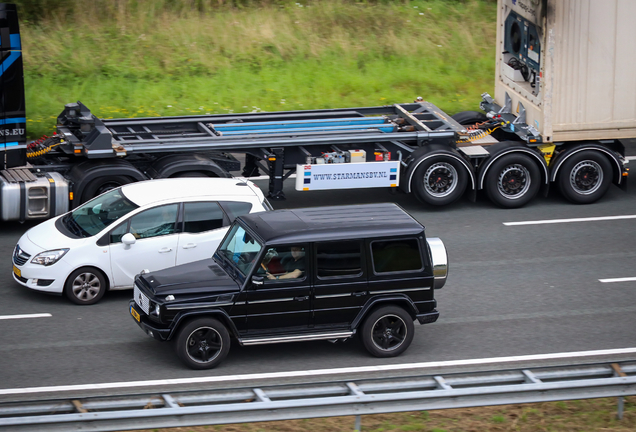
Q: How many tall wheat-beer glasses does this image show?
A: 0